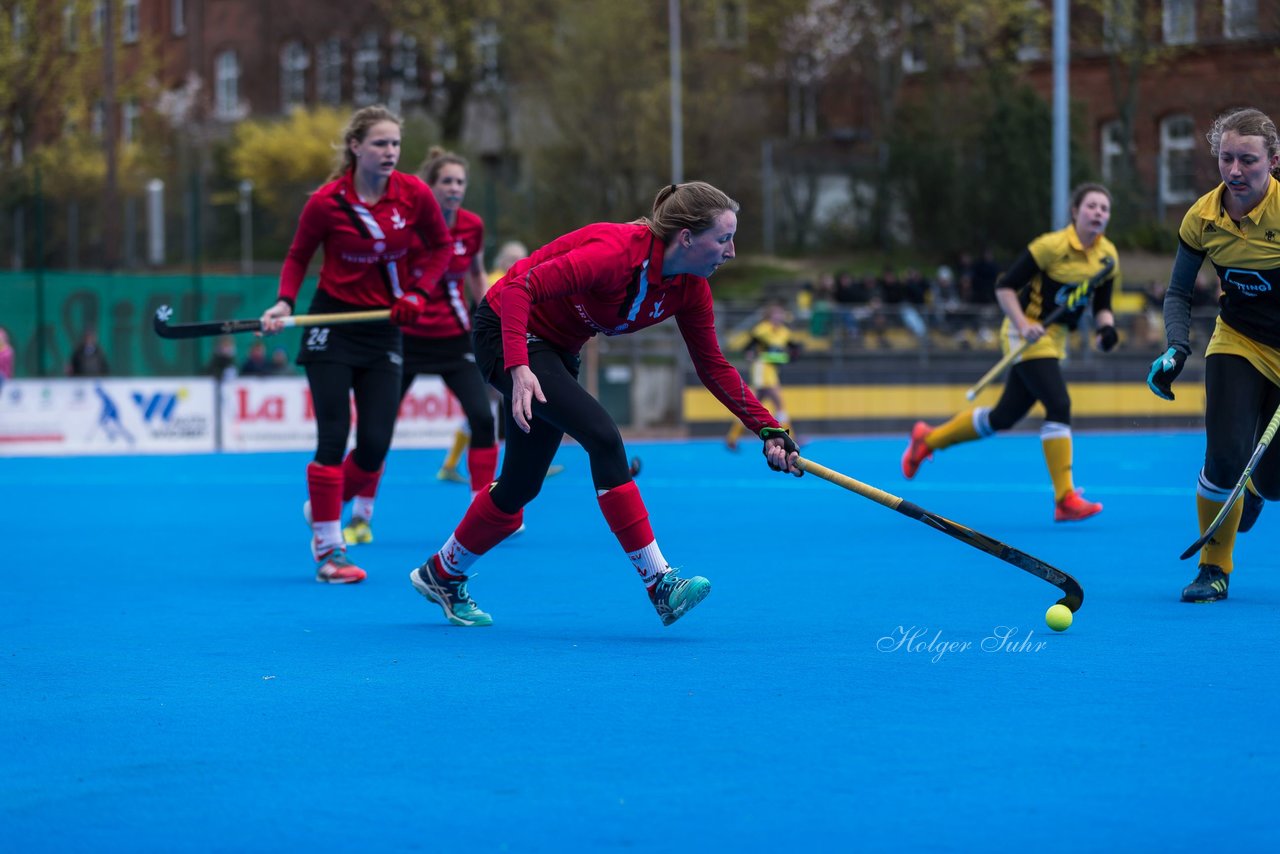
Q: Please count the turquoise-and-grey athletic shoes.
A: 2